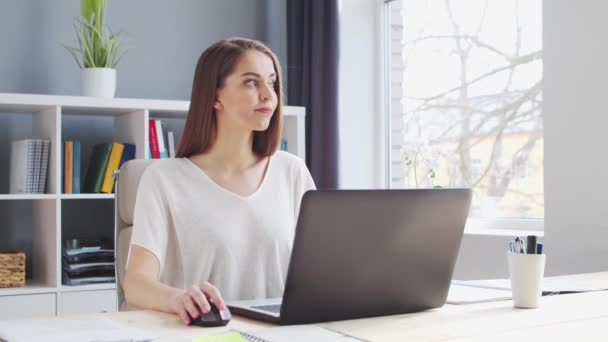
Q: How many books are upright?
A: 2